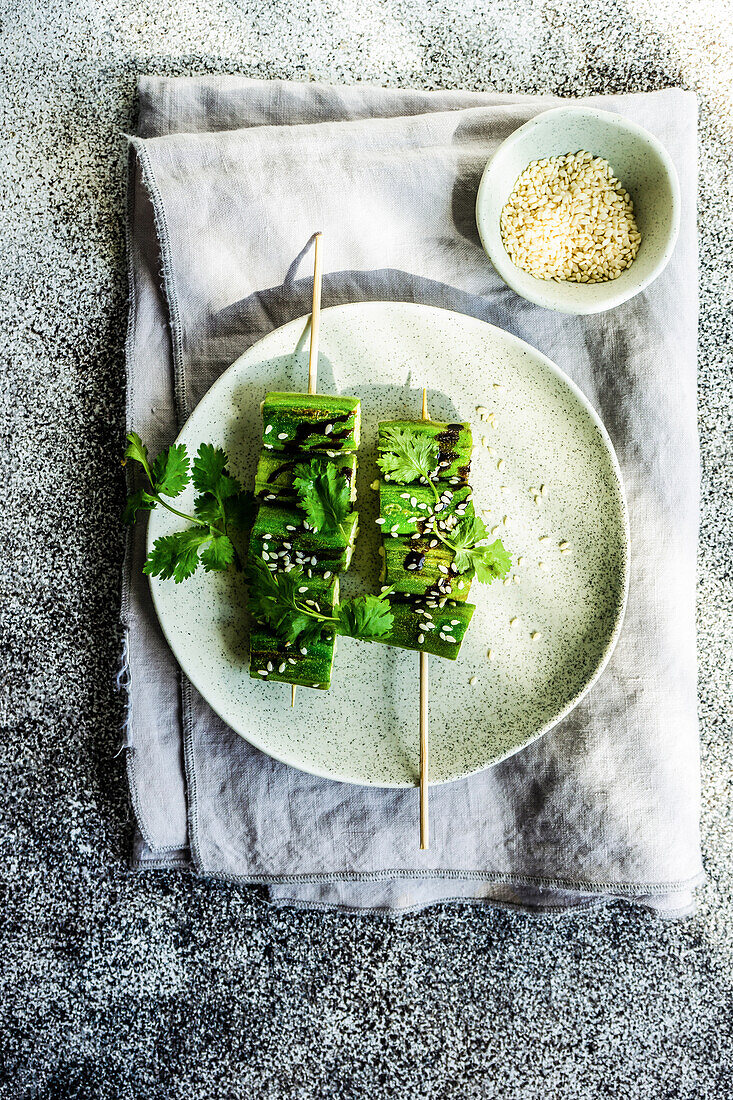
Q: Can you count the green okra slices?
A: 9